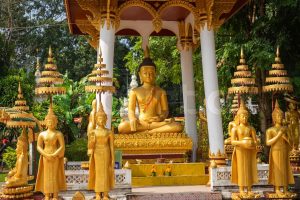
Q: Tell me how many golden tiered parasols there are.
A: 5